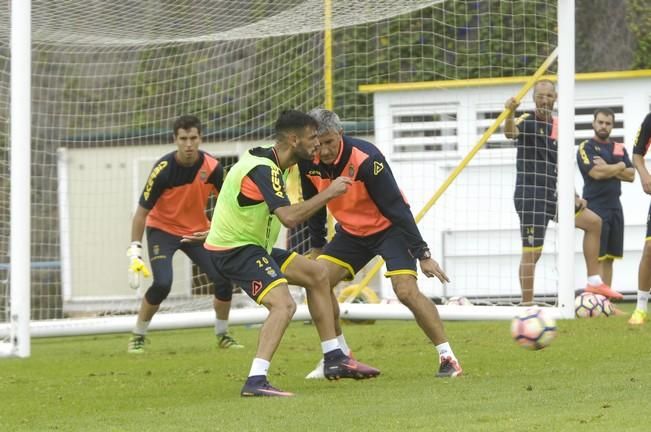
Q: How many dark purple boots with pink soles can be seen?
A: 2